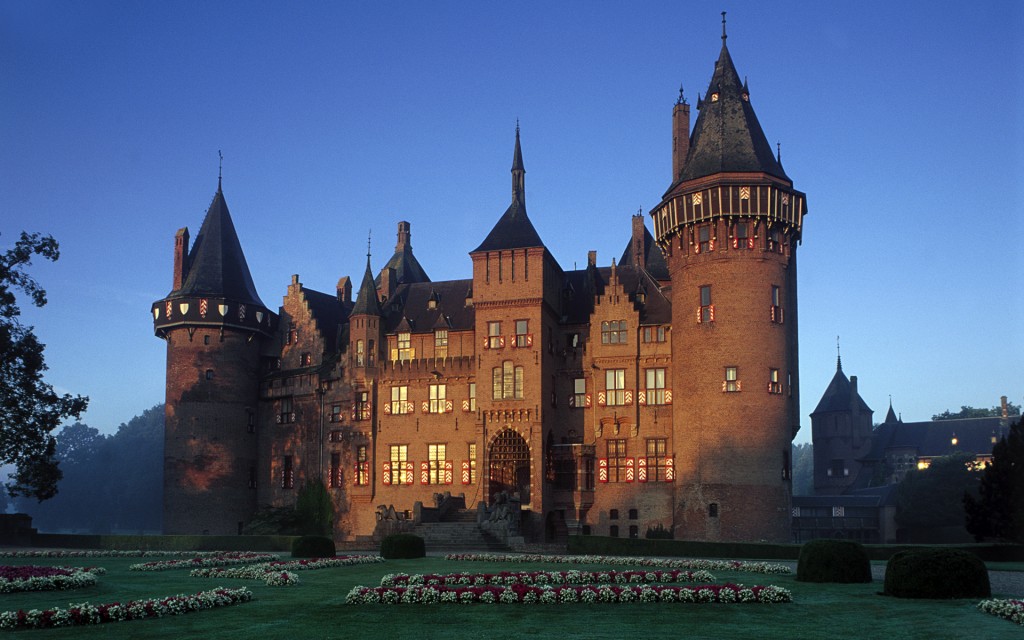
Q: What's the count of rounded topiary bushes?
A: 4